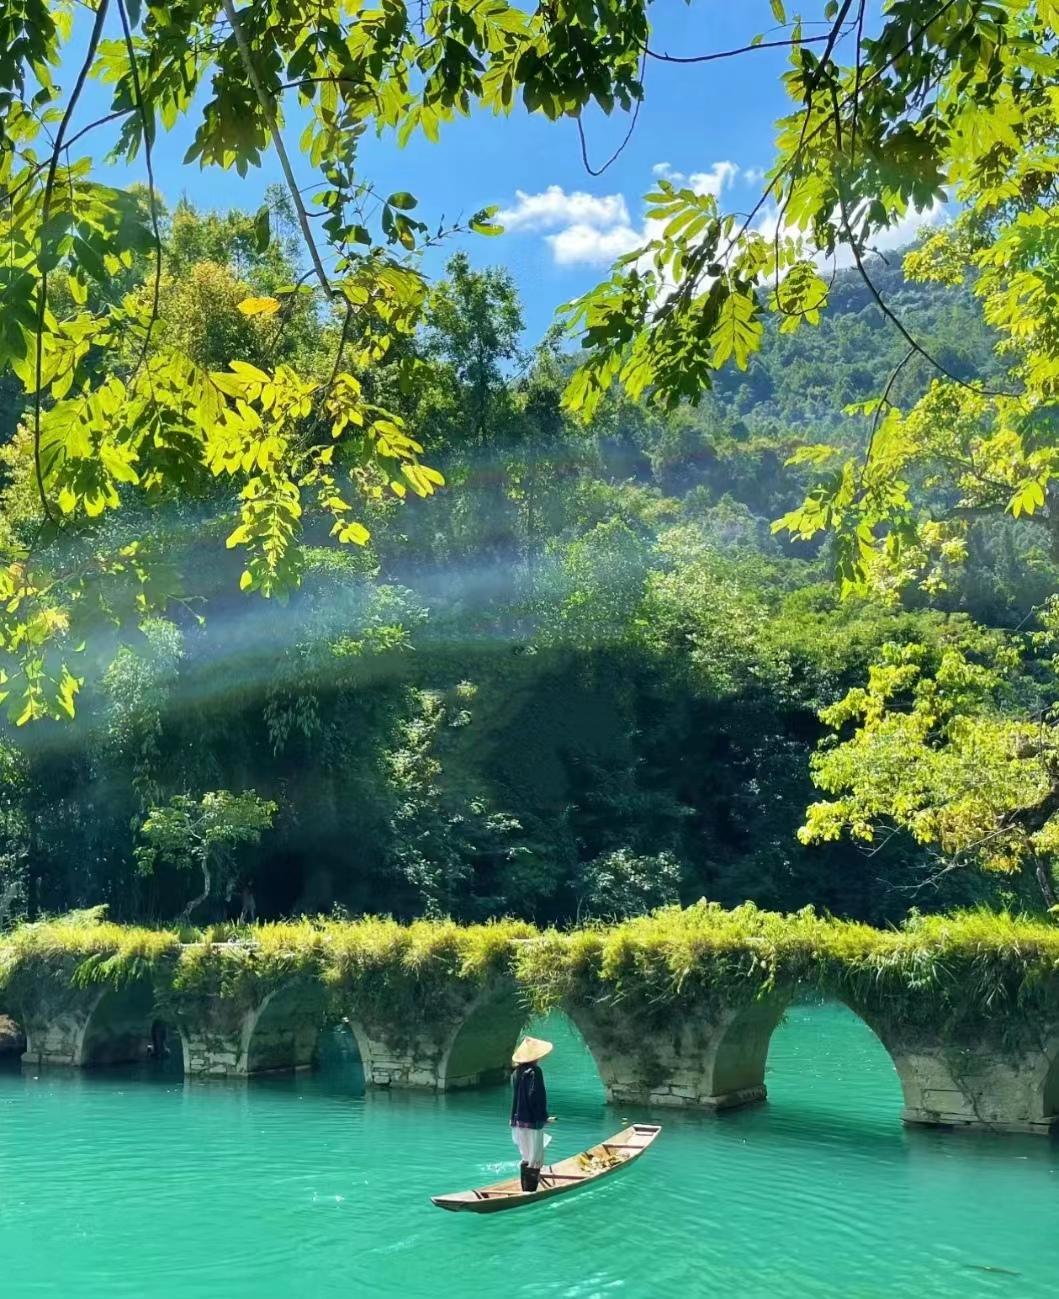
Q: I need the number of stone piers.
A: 5